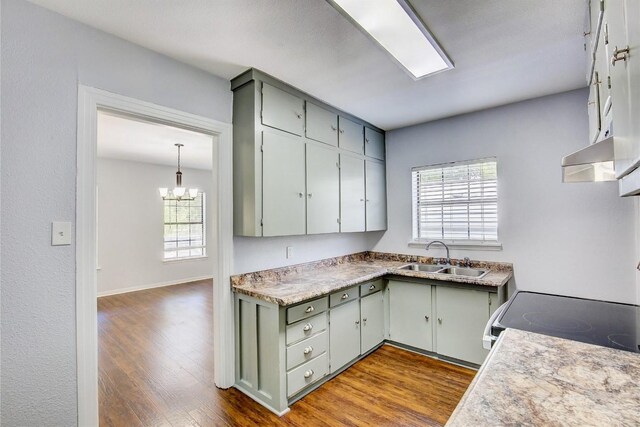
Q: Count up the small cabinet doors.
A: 4